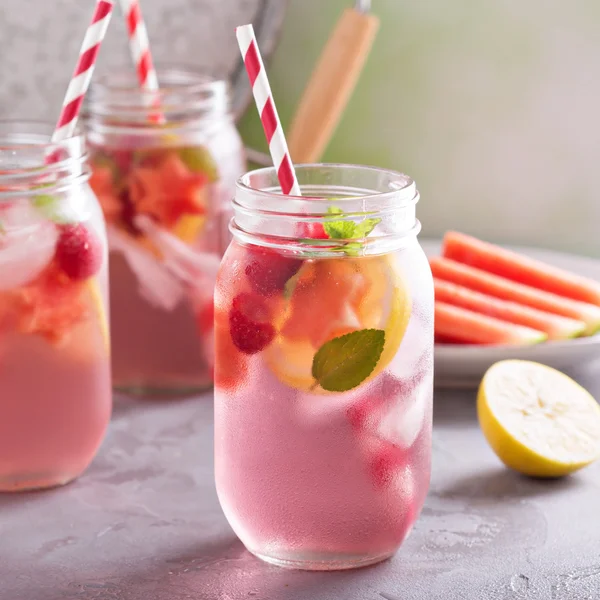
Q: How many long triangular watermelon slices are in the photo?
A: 4